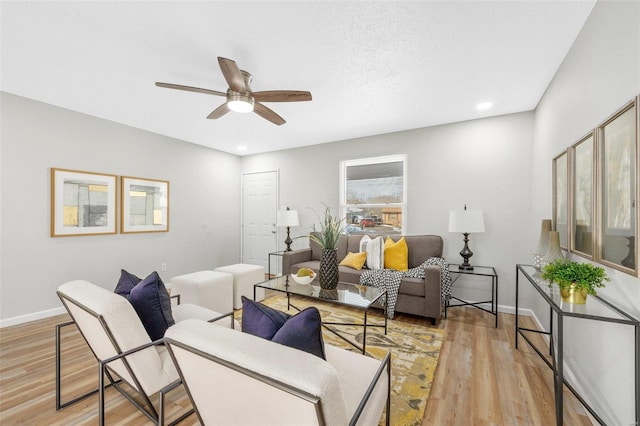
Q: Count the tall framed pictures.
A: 3